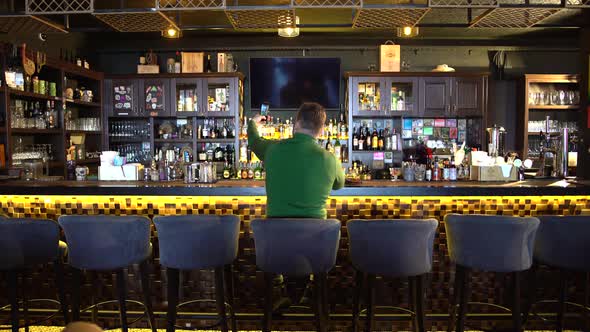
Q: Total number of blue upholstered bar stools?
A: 7